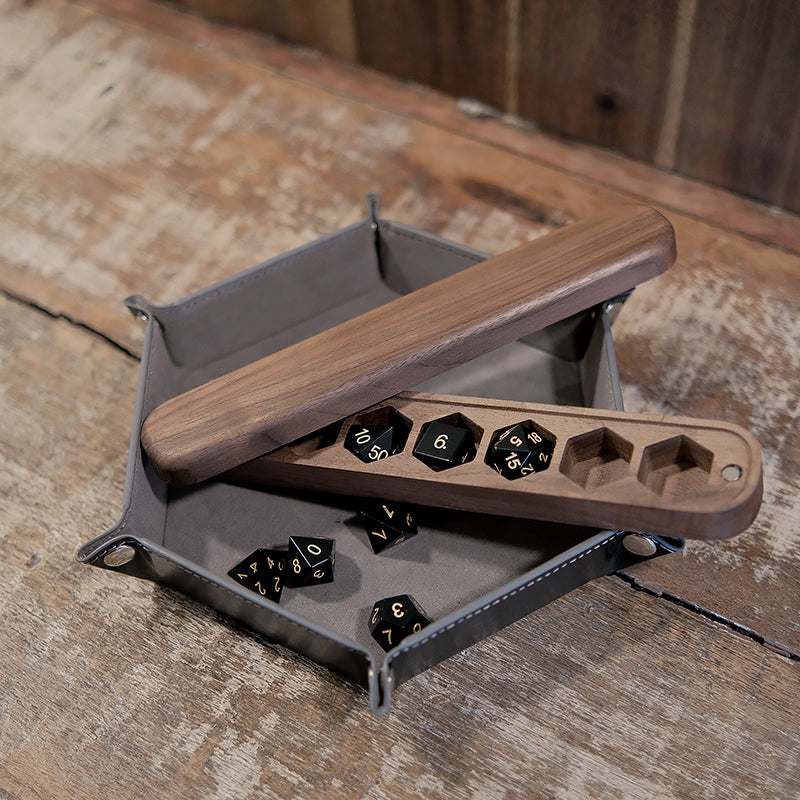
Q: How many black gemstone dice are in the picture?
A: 7